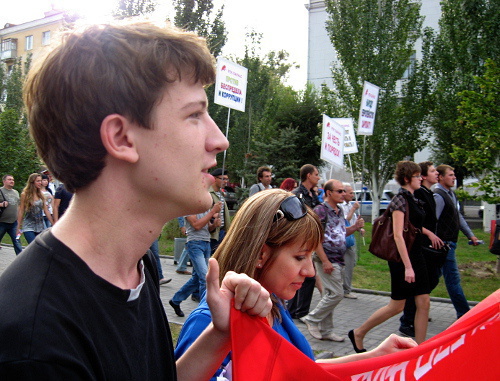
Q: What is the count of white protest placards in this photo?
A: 4